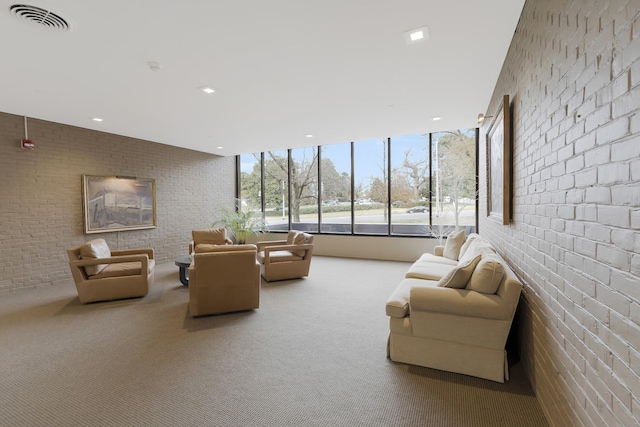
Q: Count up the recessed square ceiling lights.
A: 6